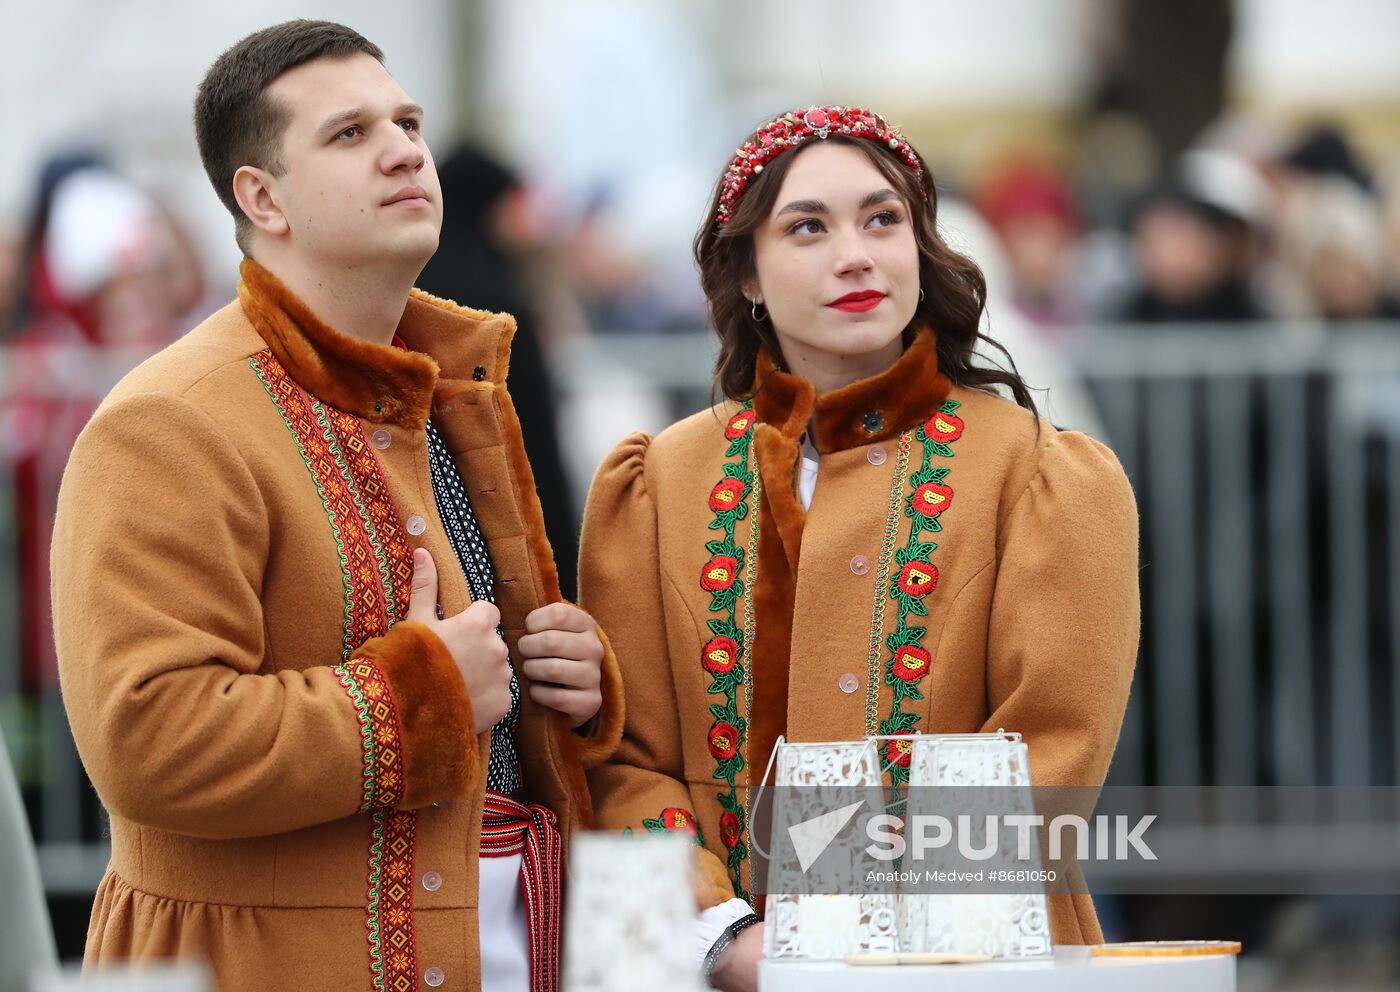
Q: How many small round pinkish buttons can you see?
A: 7